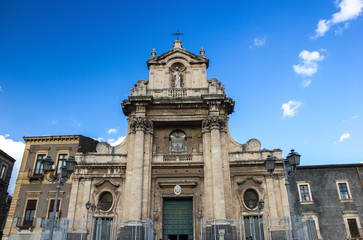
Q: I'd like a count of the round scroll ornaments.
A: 2